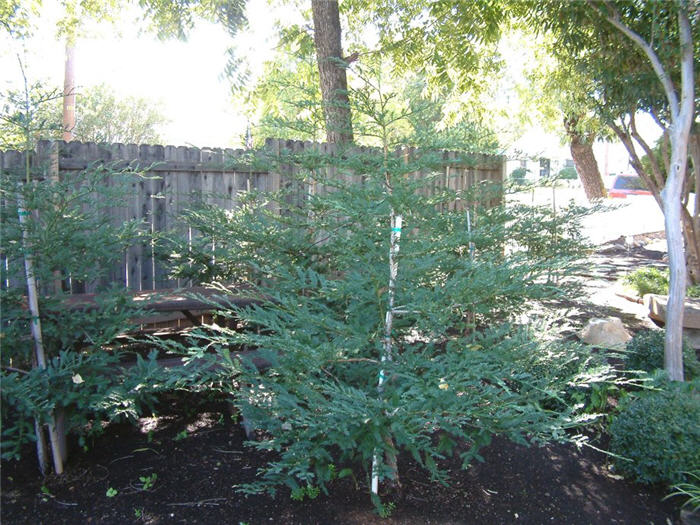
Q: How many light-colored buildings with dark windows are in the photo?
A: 1